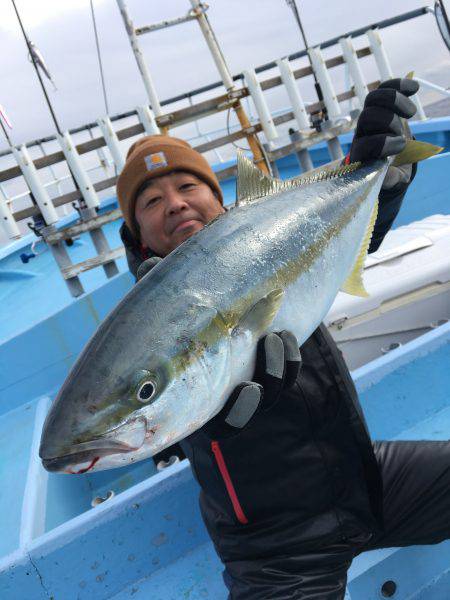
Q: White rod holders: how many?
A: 10